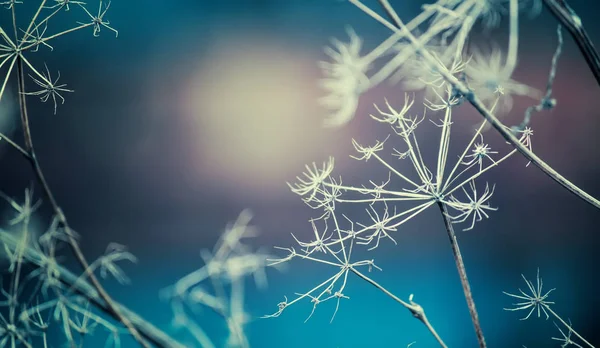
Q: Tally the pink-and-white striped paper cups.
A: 0